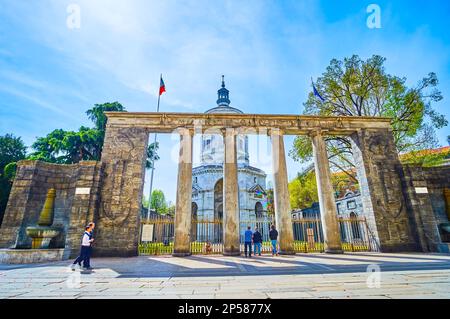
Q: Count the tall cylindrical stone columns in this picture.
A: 4